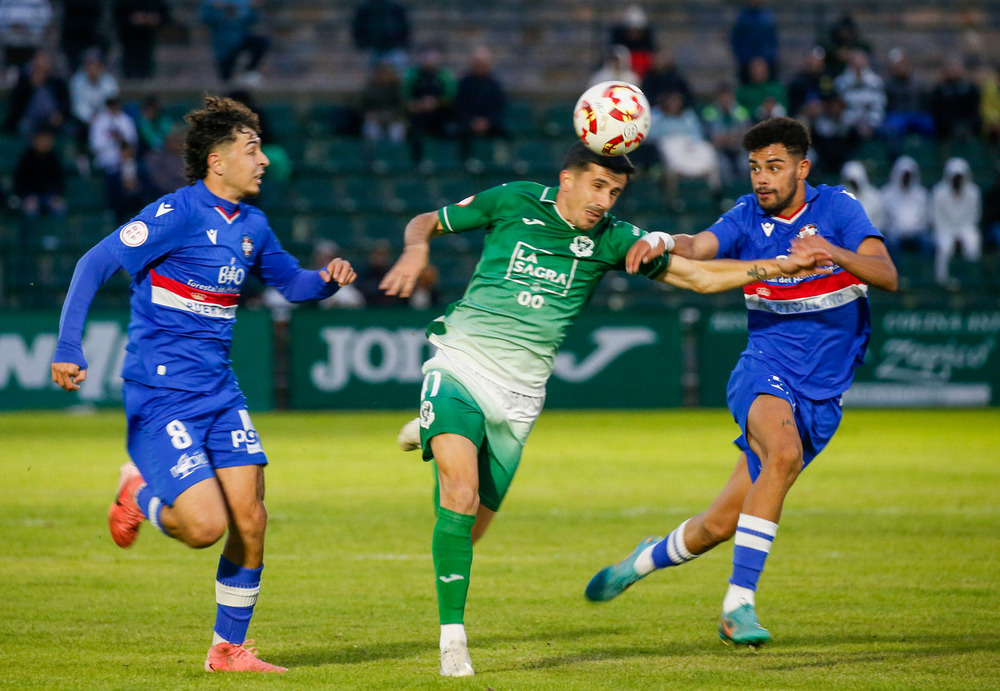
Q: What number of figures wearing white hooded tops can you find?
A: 3